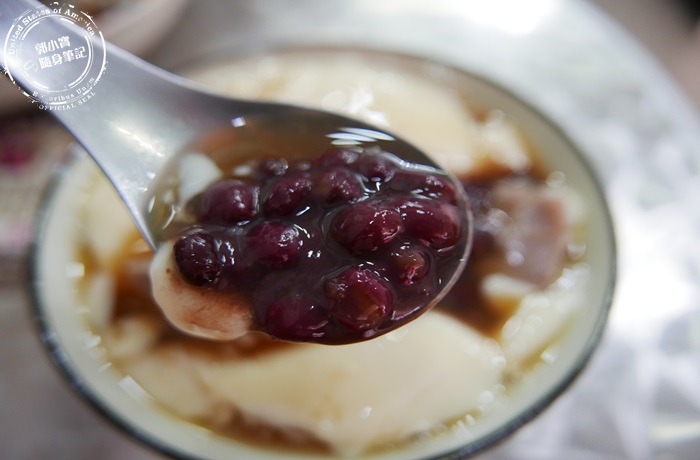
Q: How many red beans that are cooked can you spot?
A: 14